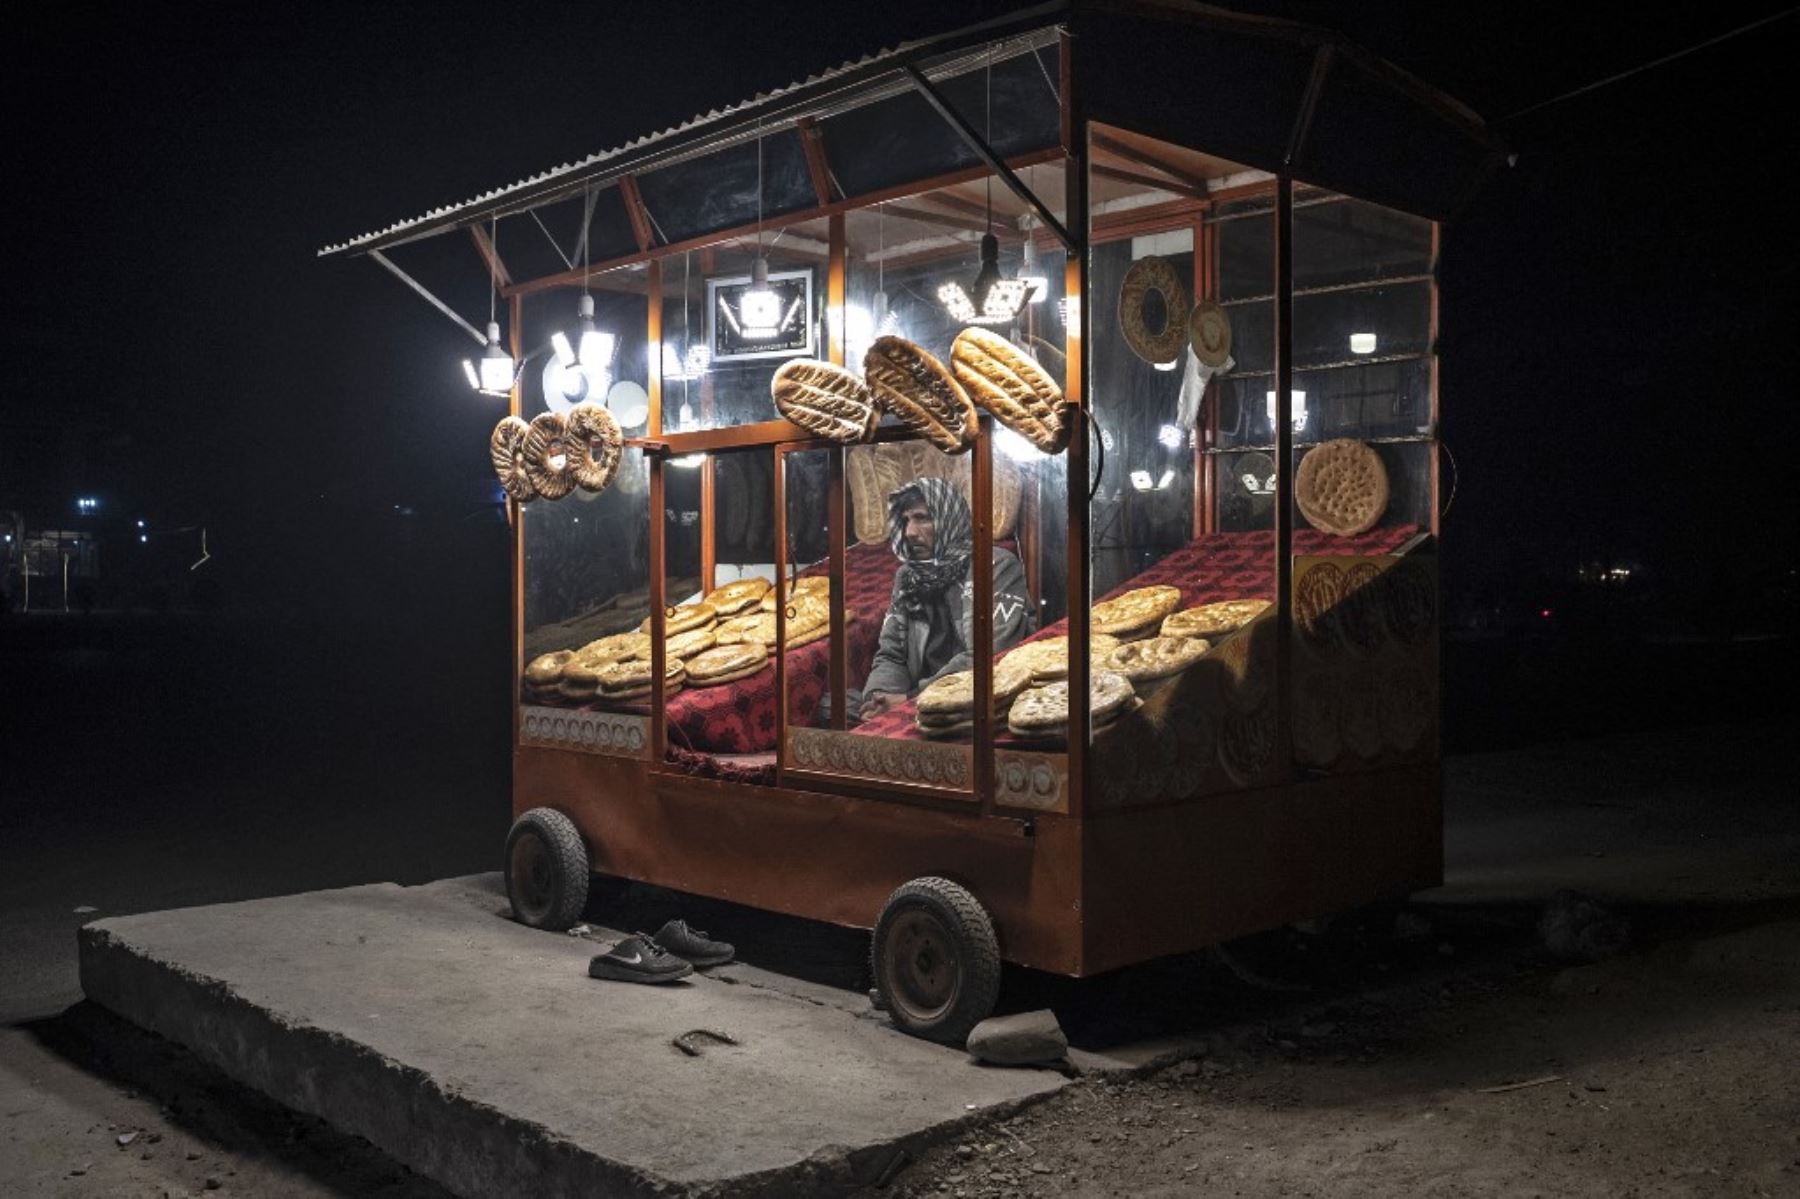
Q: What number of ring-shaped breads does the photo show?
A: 4